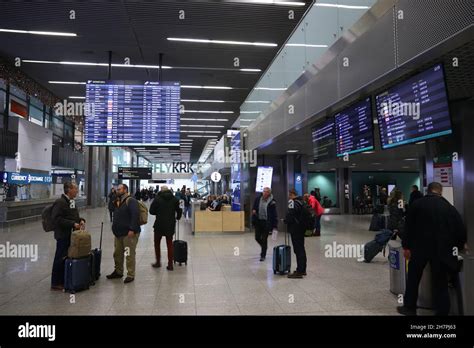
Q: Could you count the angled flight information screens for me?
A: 3